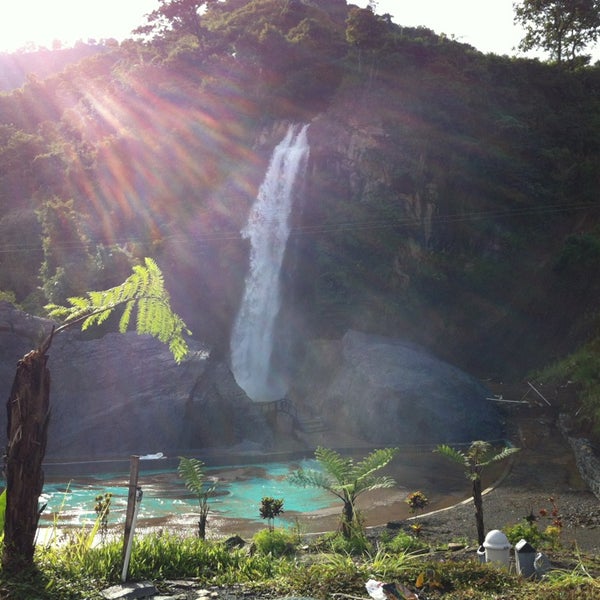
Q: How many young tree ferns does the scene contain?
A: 3